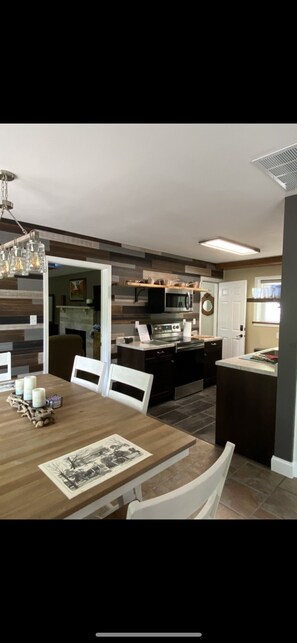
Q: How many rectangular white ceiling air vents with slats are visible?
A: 1